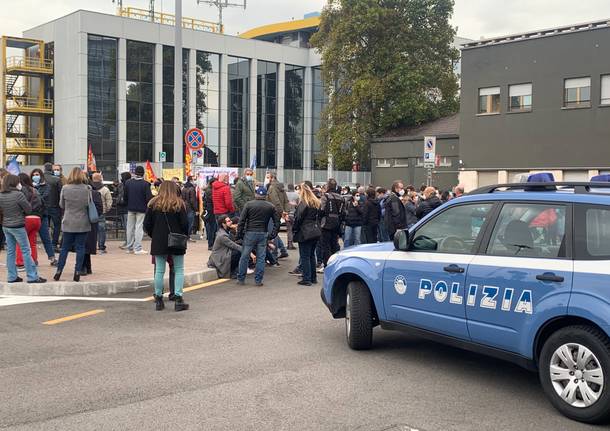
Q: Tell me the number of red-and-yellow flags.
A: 3